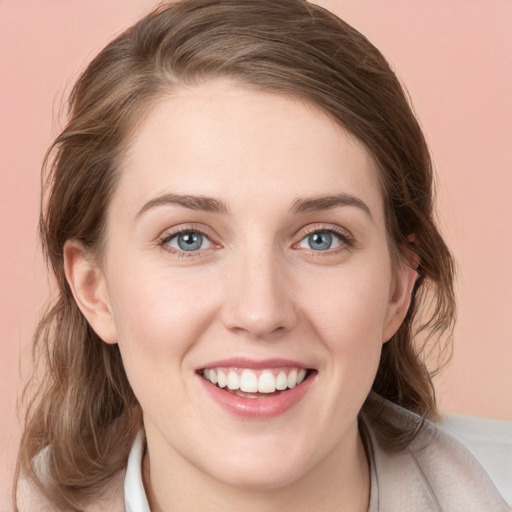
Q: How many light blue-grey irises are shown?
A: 2